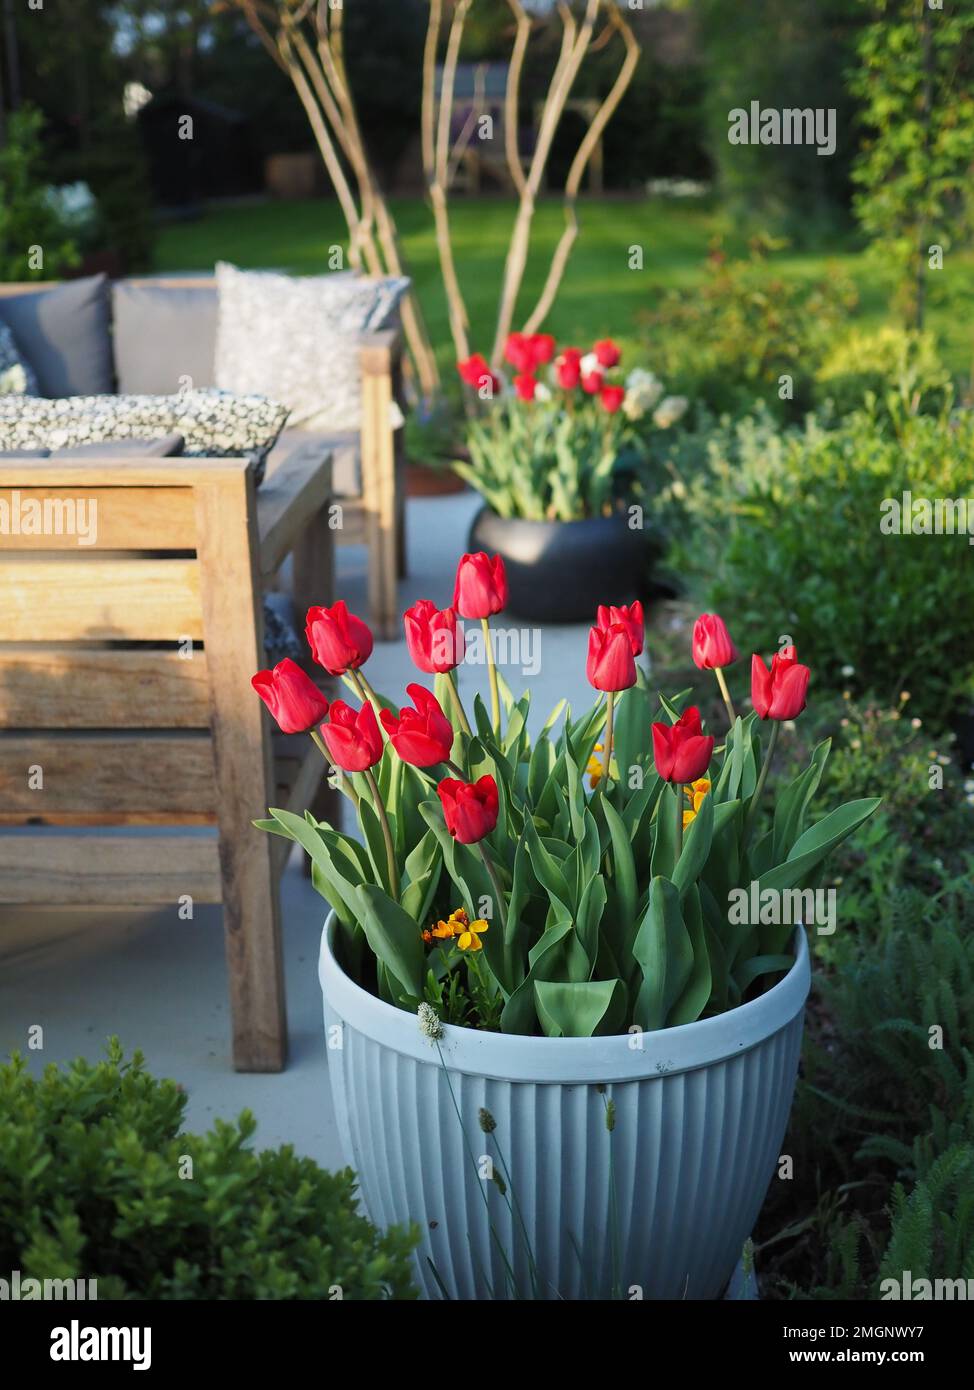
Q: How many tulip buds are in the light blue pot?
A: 12